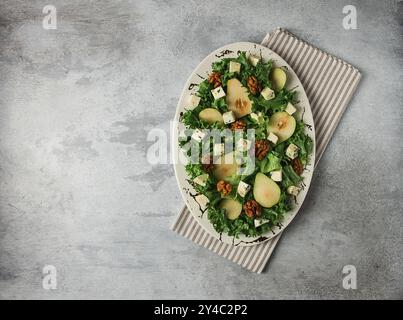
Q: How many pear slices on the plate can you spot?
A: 7